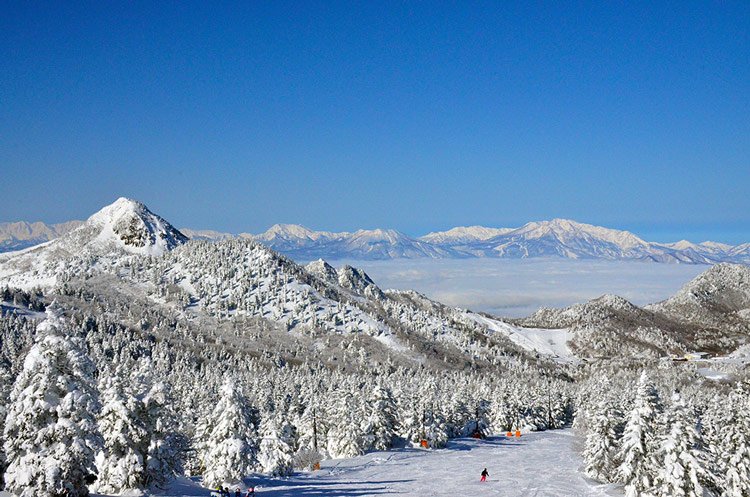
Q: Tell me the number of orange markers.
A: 5